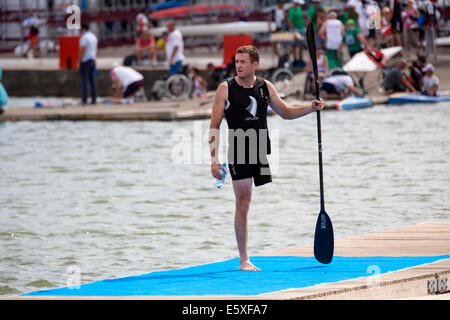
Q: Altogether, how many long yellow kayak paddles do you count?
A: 0